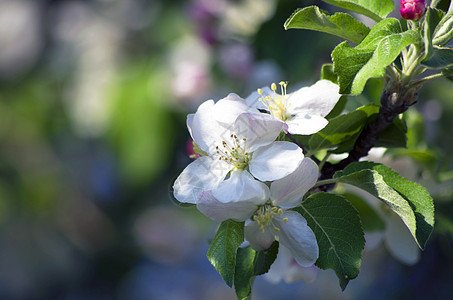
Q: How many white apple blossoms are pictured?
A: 3